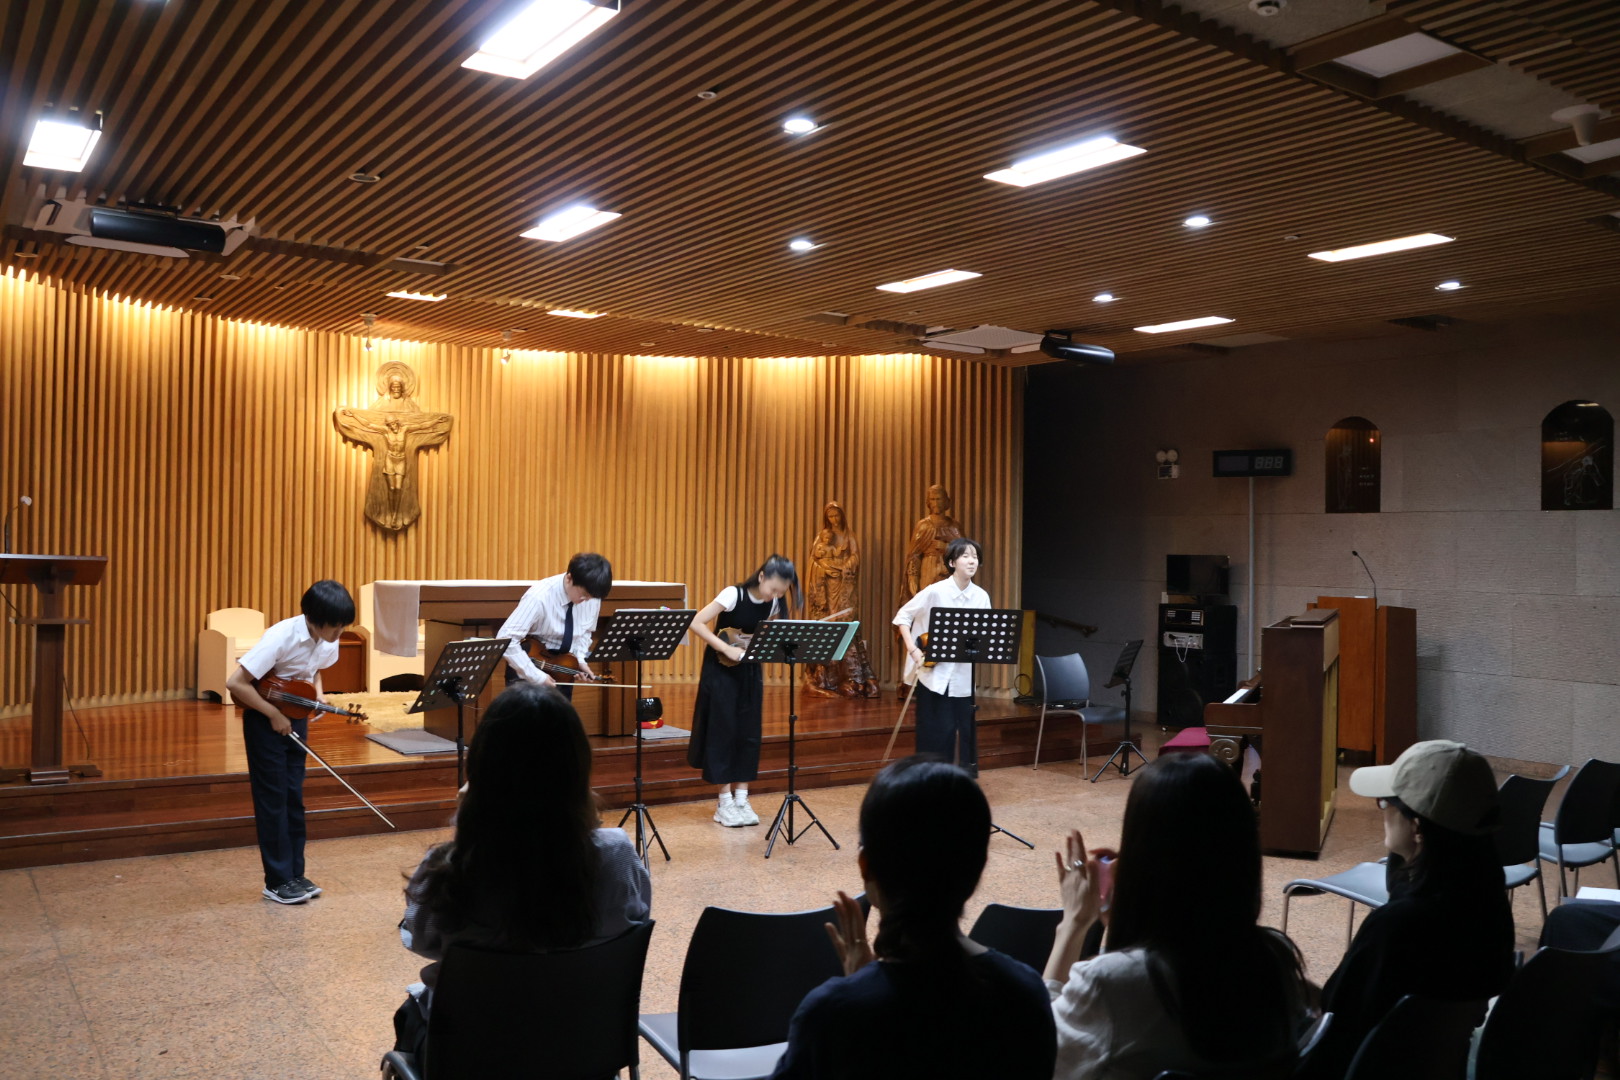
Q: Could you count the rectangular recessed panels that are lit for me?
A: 9